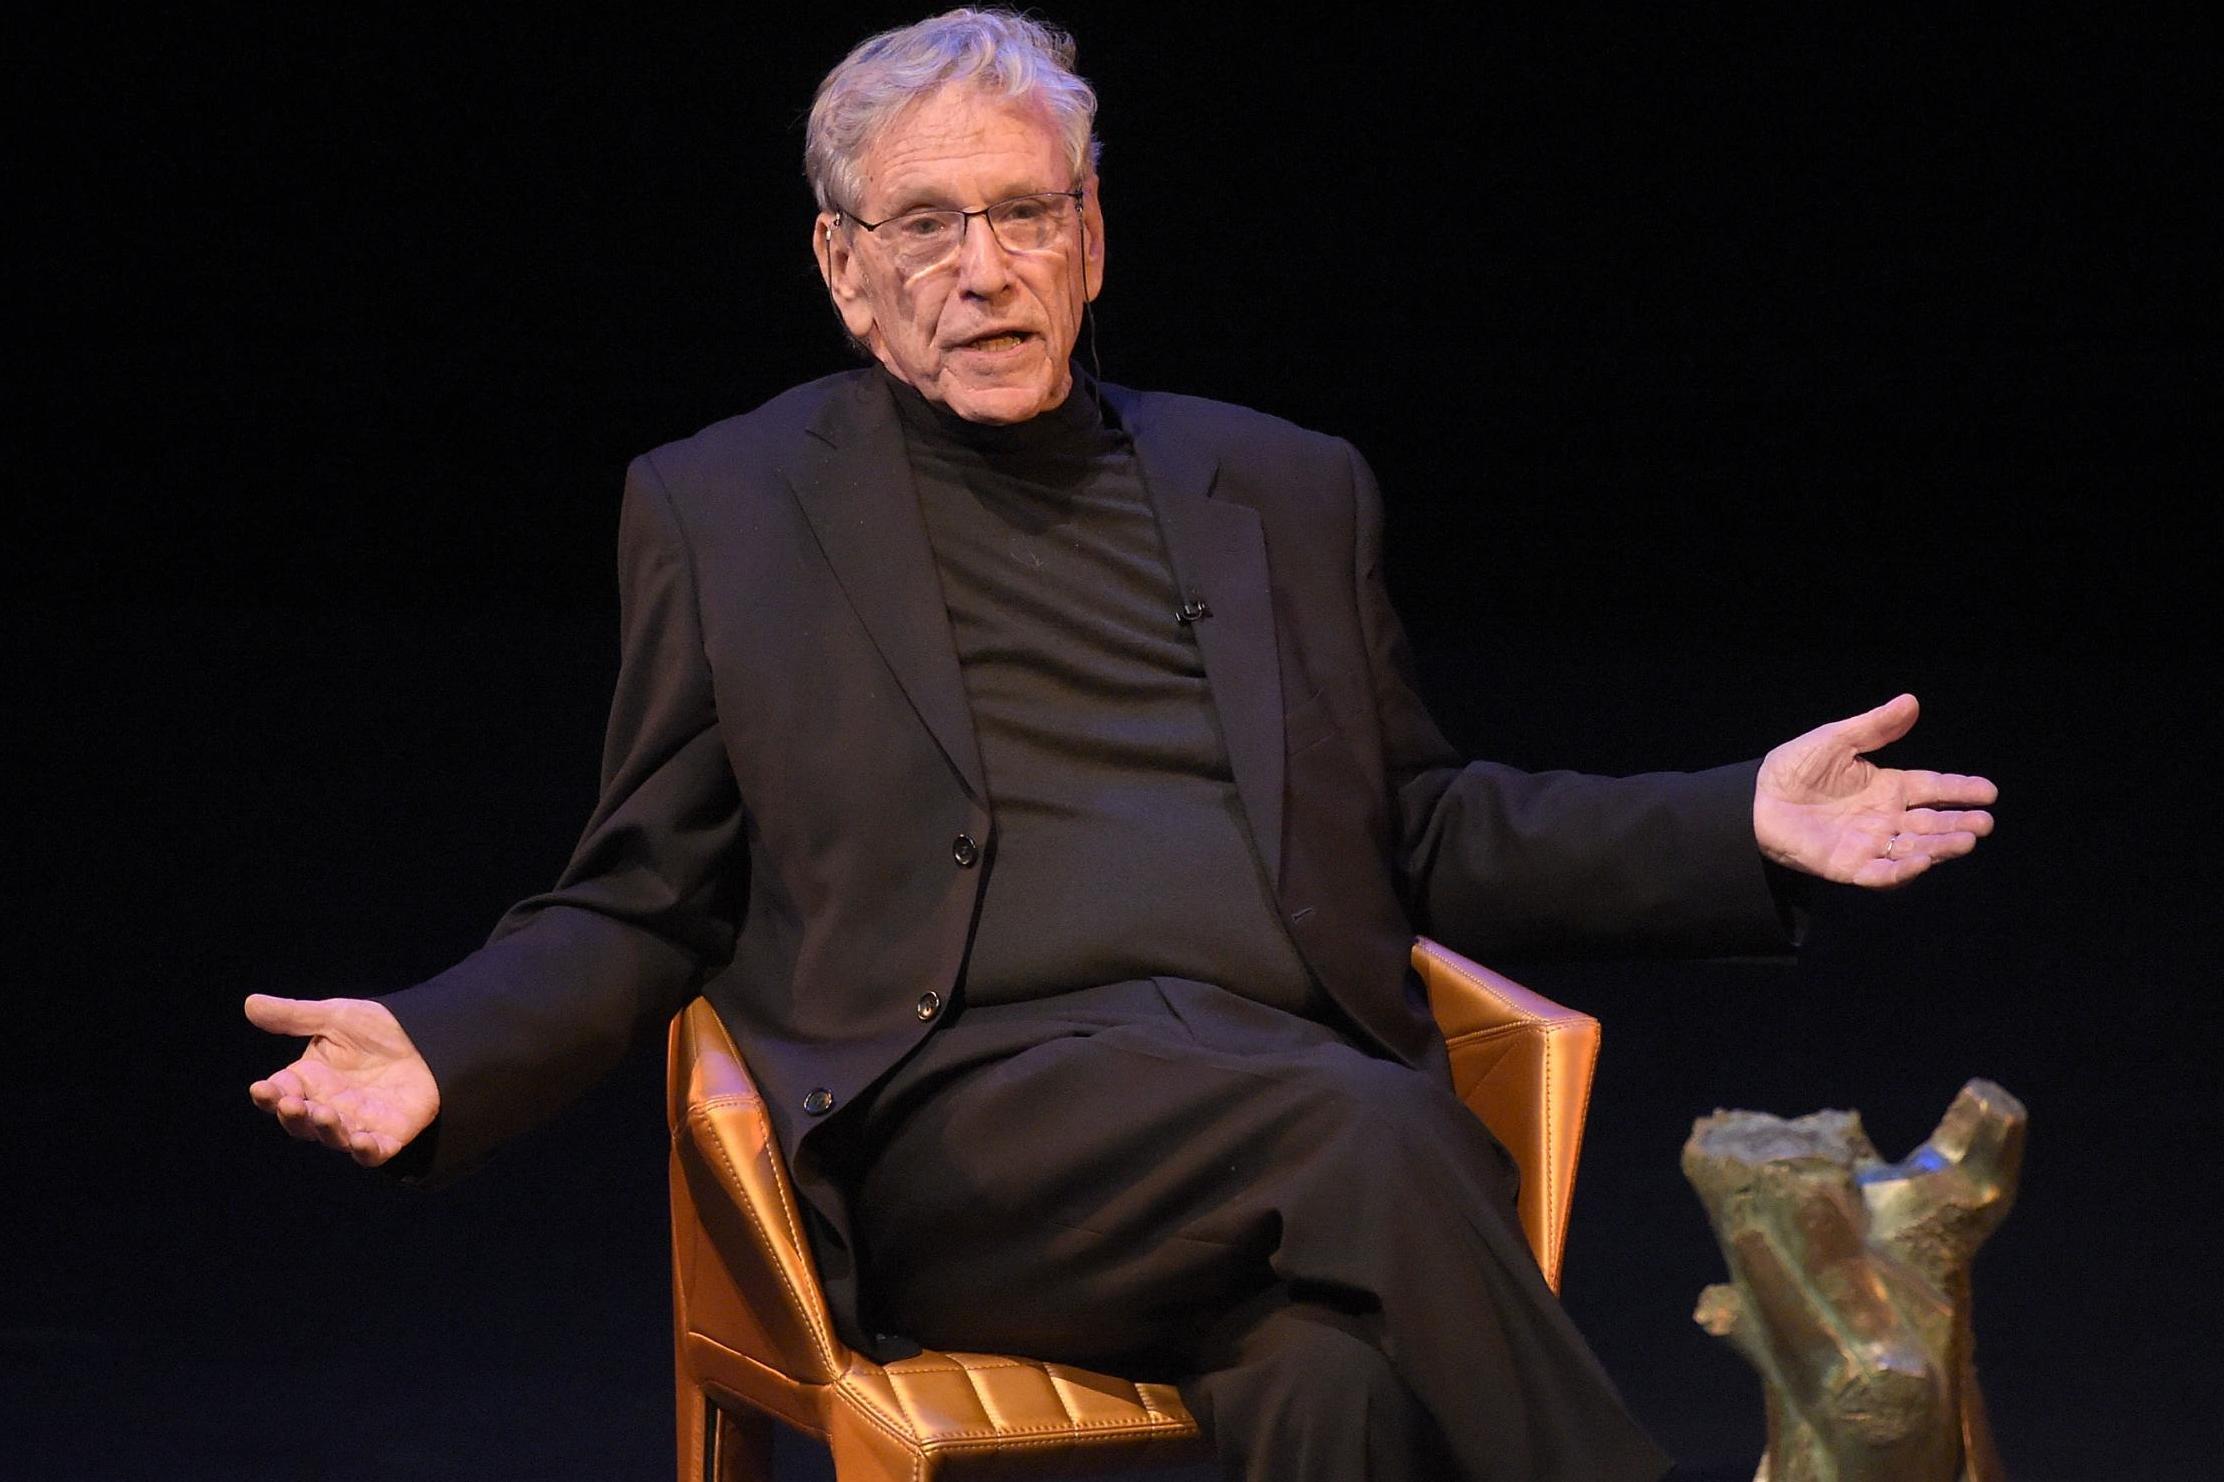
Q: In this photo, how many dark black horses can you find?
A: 0